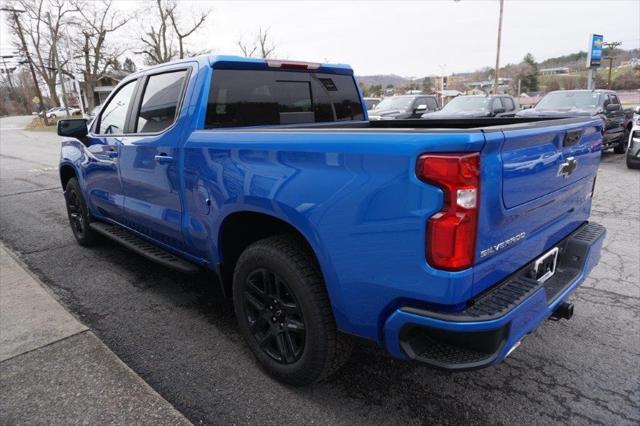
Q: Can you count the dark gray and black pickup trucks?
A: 3